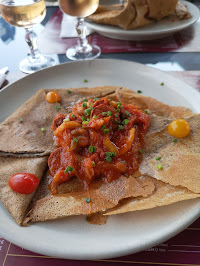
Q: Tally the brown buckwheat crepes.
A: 2